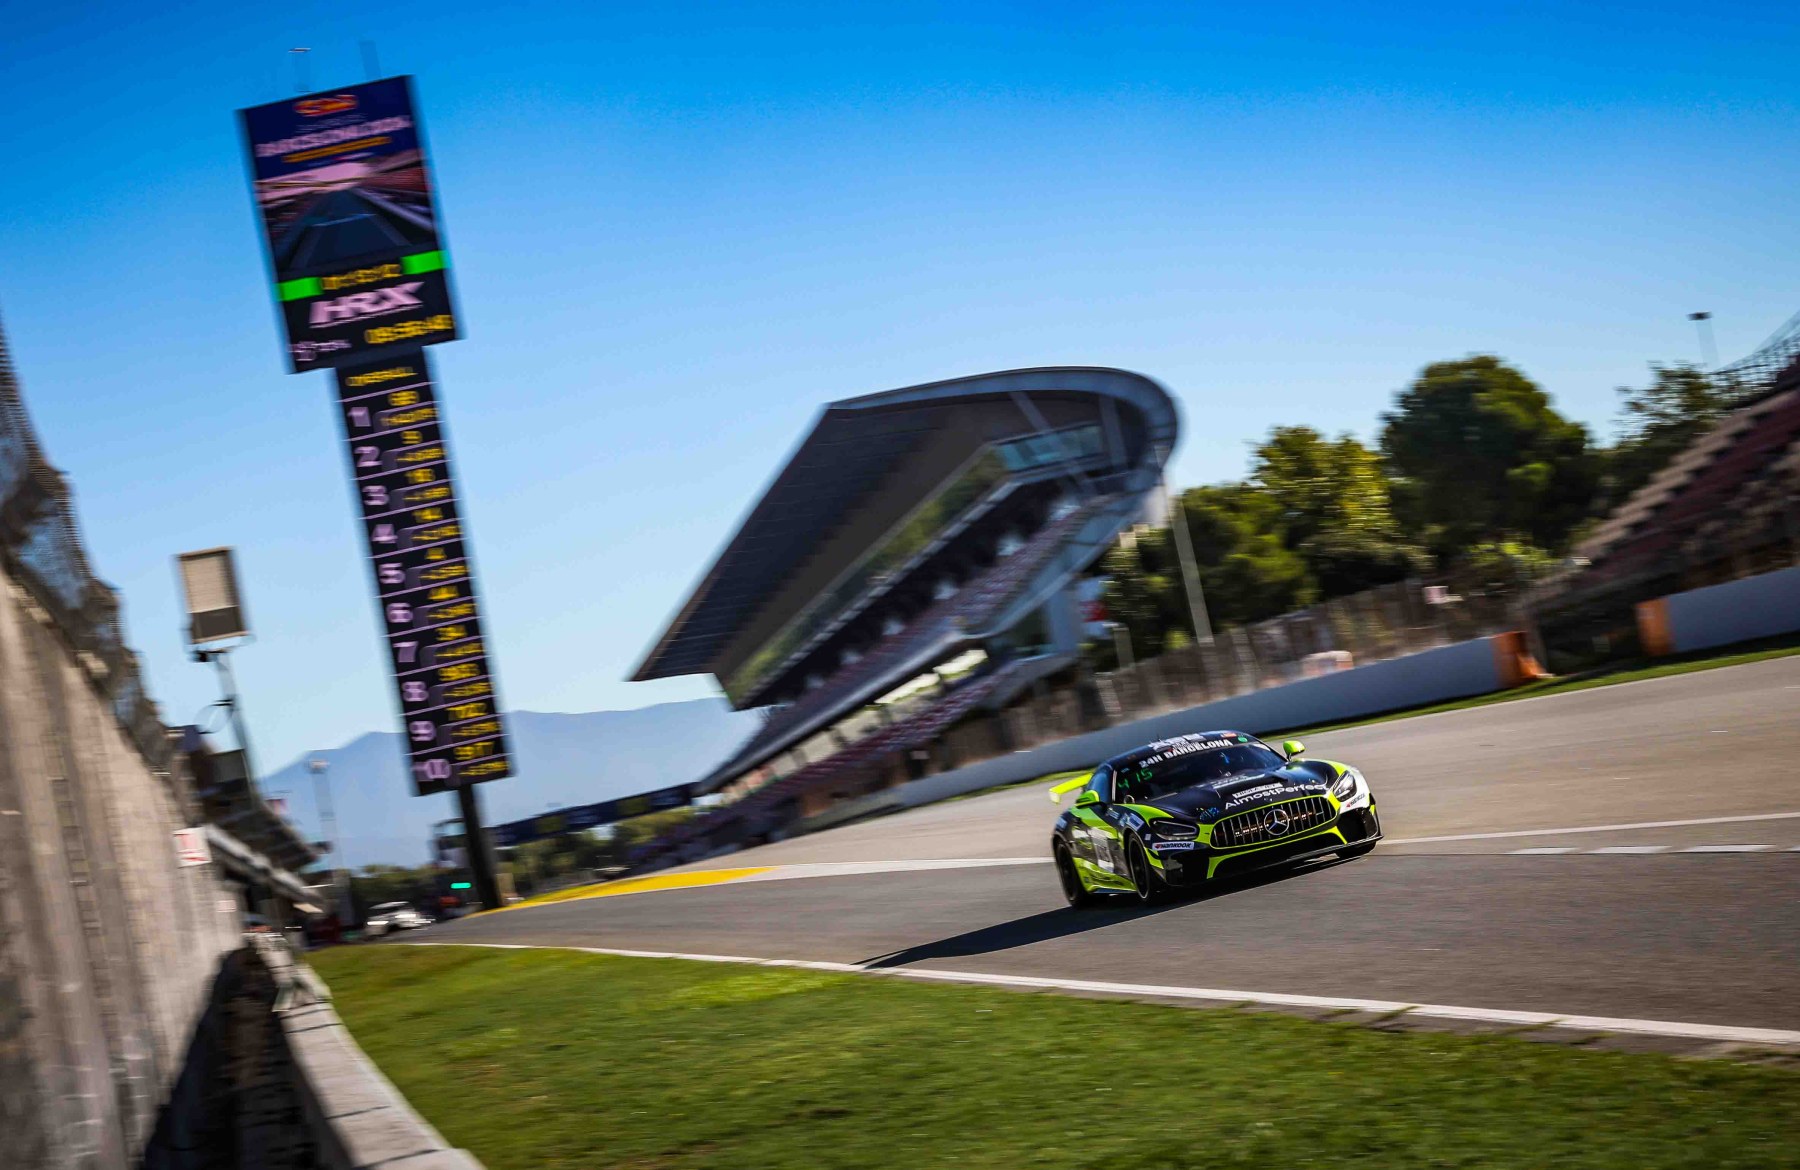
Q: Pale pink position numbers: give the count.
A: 10